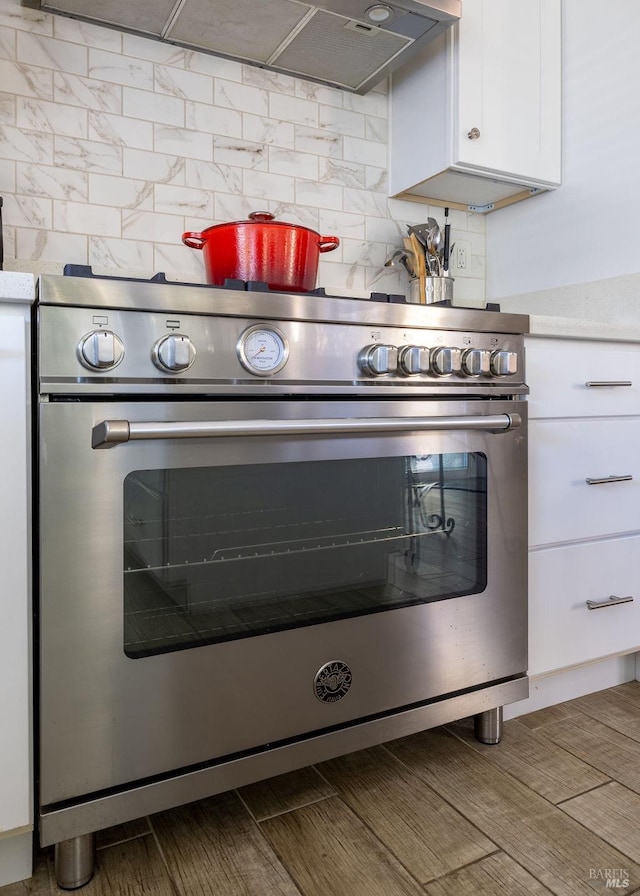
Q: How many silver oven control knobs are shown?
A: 7